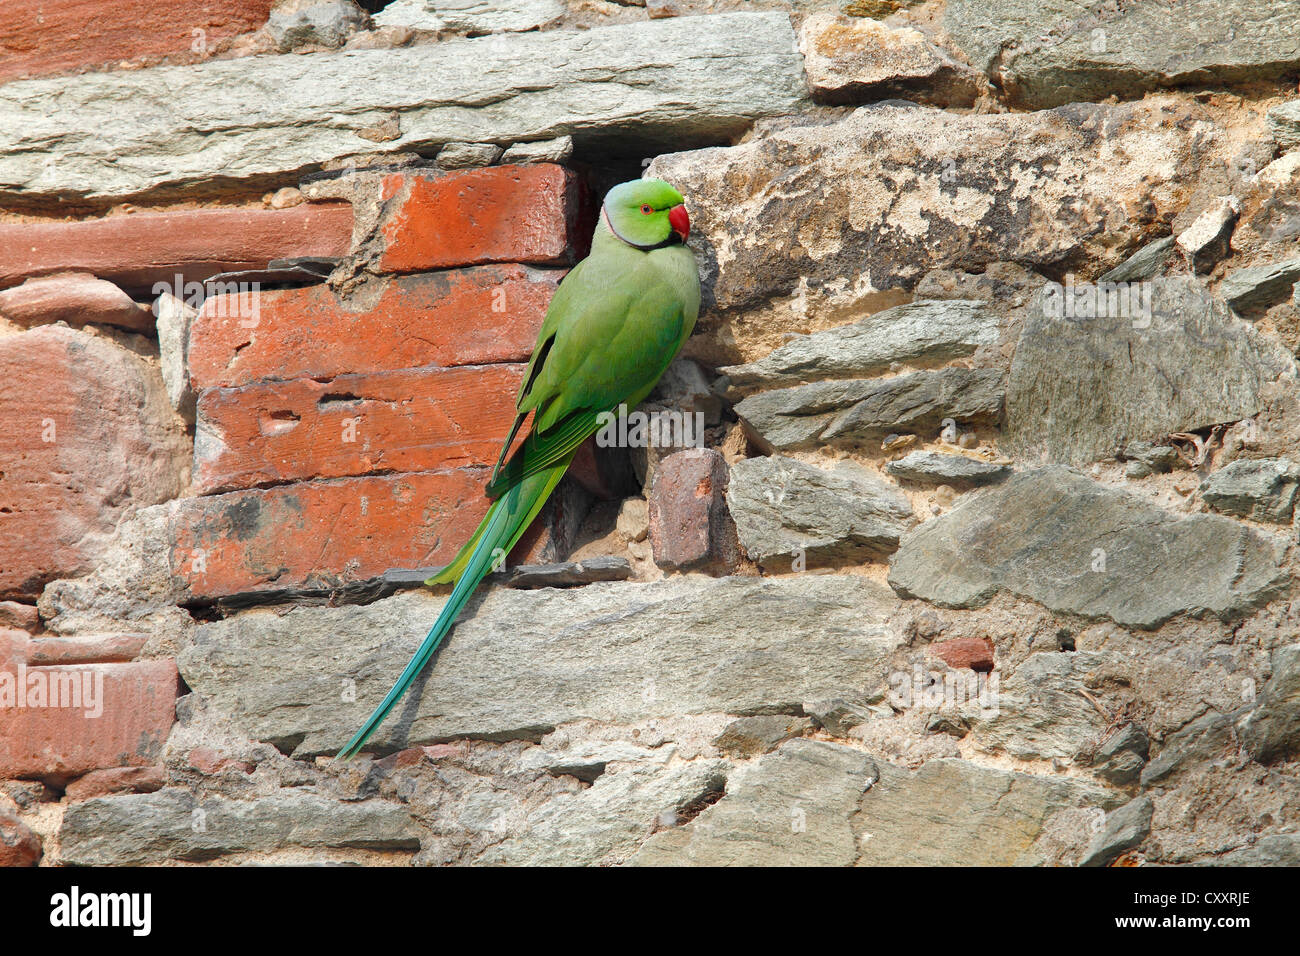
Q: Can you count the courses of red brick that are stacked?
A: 4